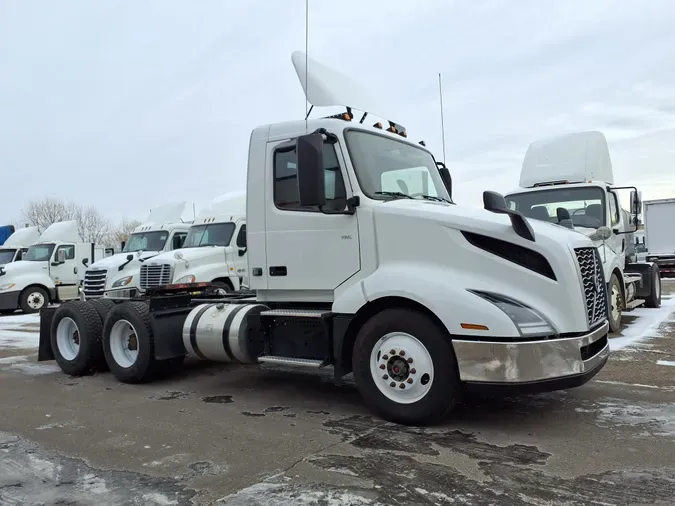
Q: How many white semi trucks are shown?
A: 6